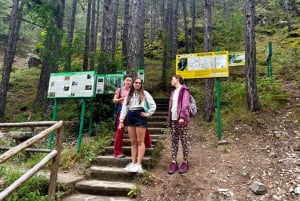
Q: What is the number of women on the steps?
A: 2